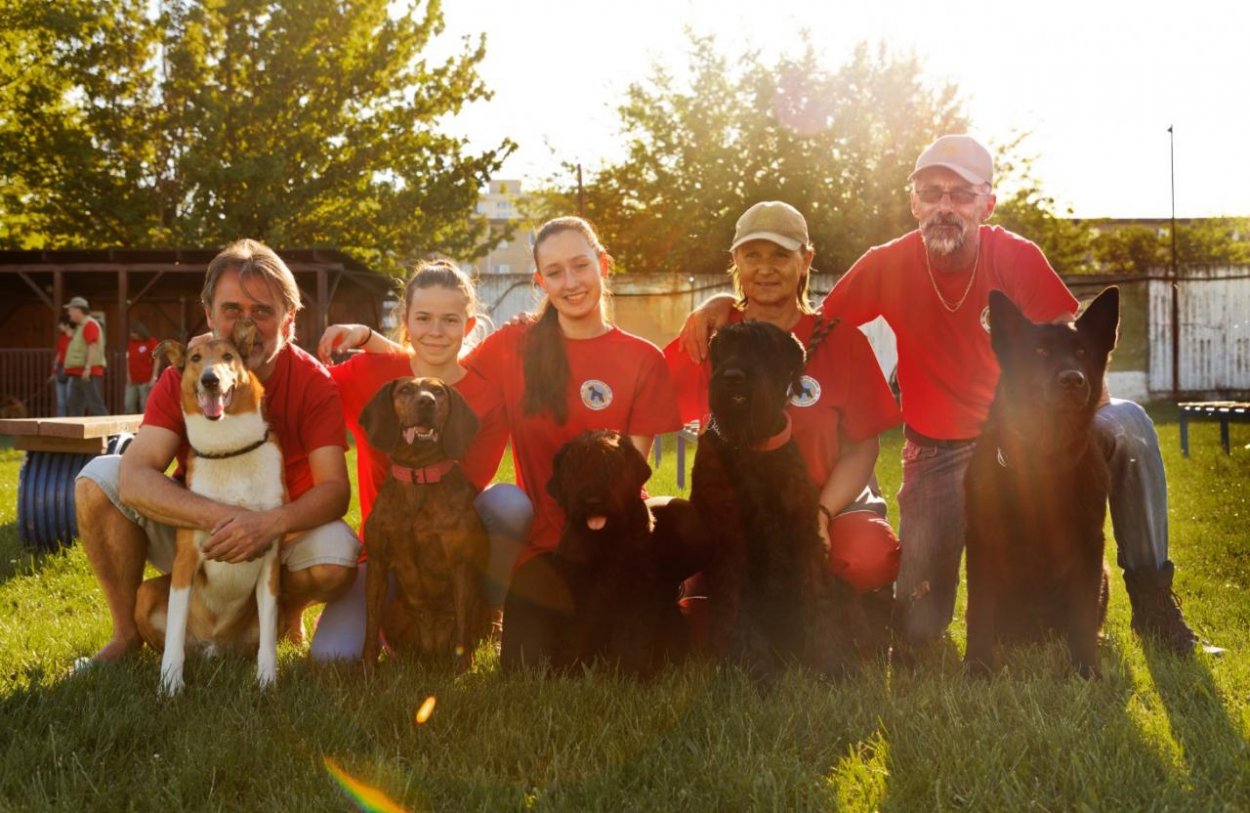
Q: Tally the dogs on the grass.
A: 5